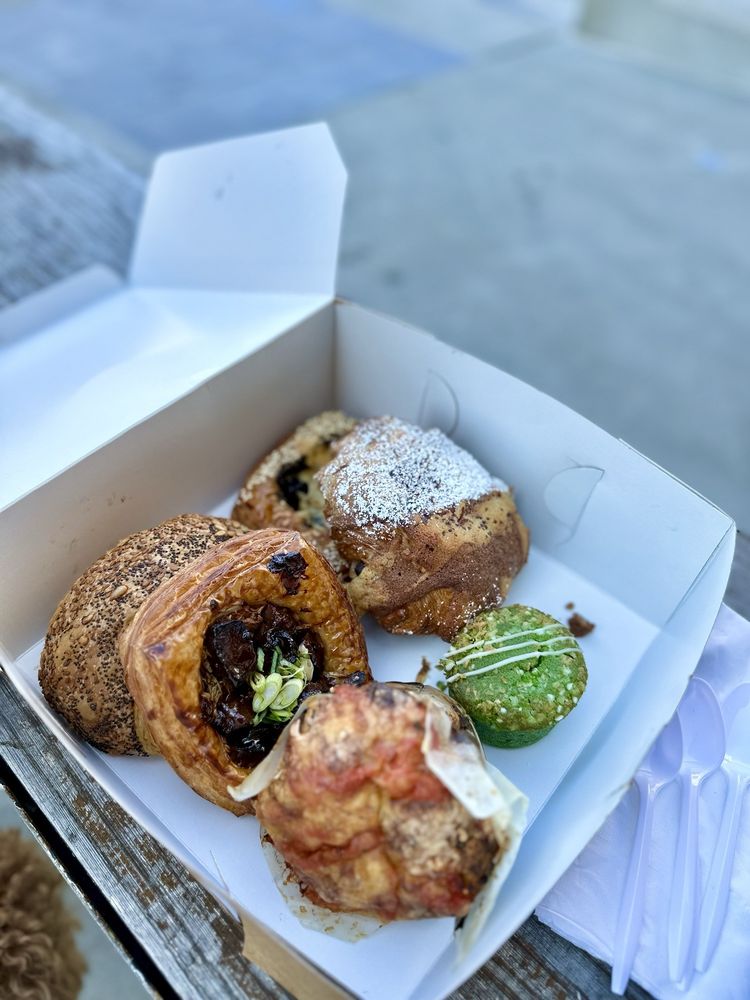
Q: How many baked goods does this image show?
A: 6